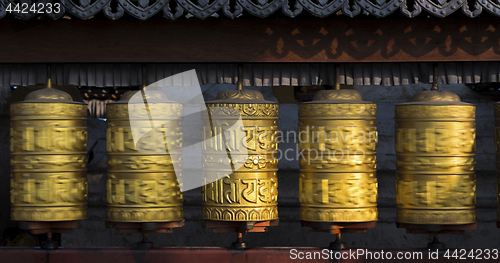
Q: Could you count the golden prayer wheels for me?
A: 5